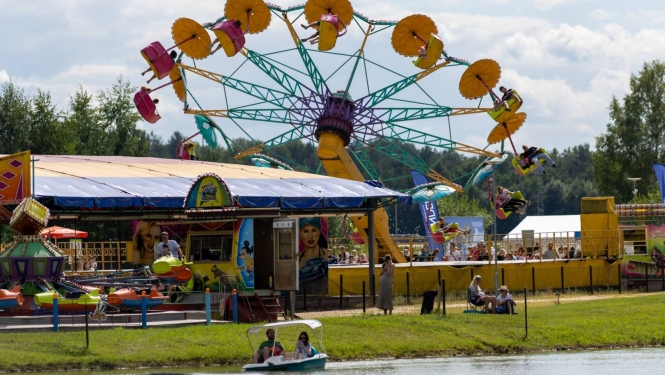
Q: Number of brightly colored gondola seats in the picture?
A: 11